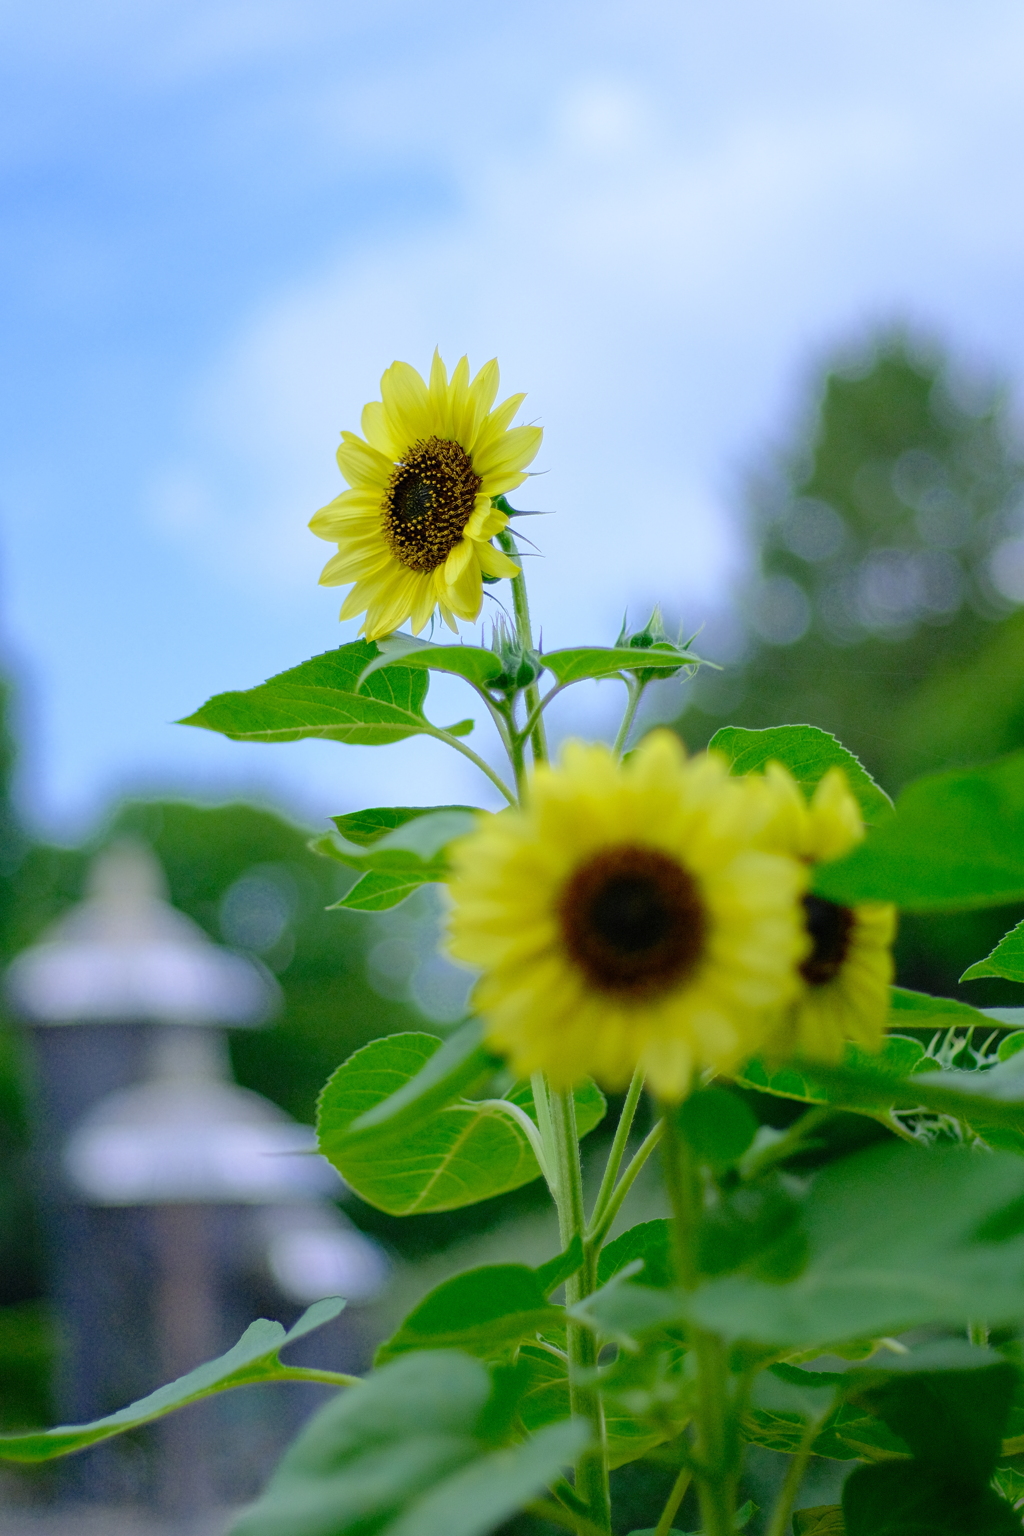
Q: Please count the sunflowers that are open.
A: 3